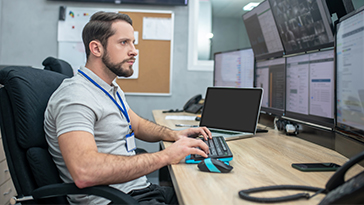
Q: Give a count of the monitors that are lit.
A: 6